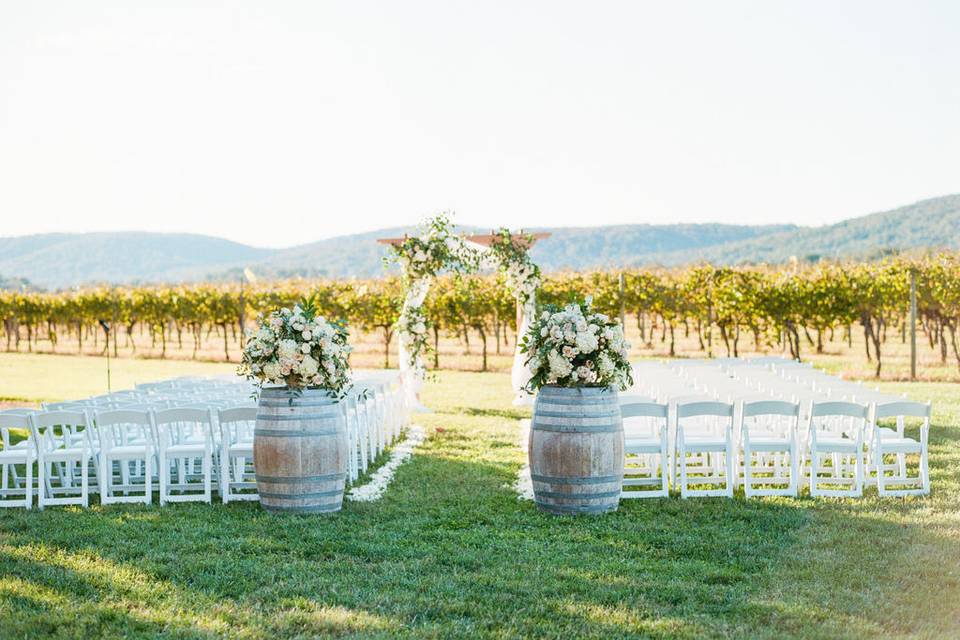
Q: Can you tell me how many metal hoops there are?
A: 14